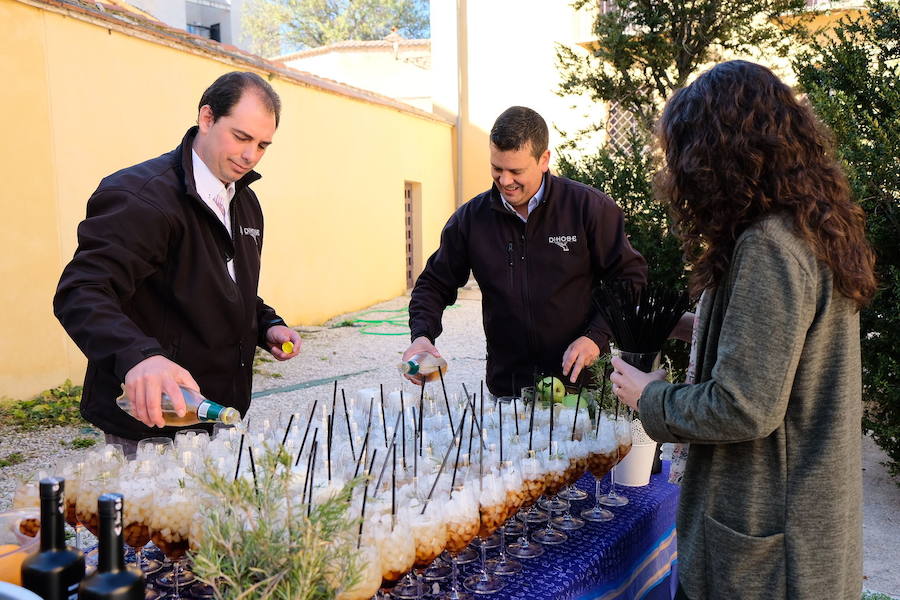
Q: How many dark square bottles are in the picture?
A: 2